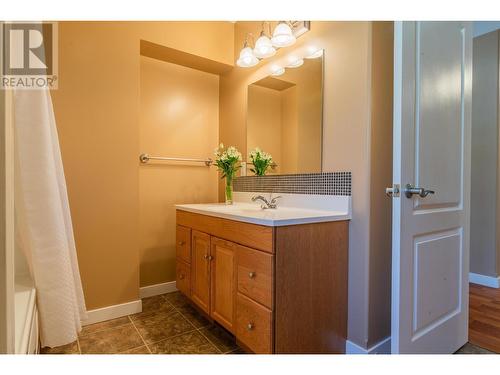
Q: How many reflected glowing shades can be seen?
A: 3